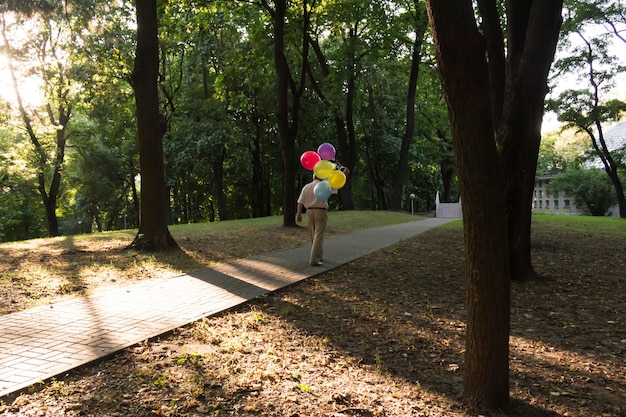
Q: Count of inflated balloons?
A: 5